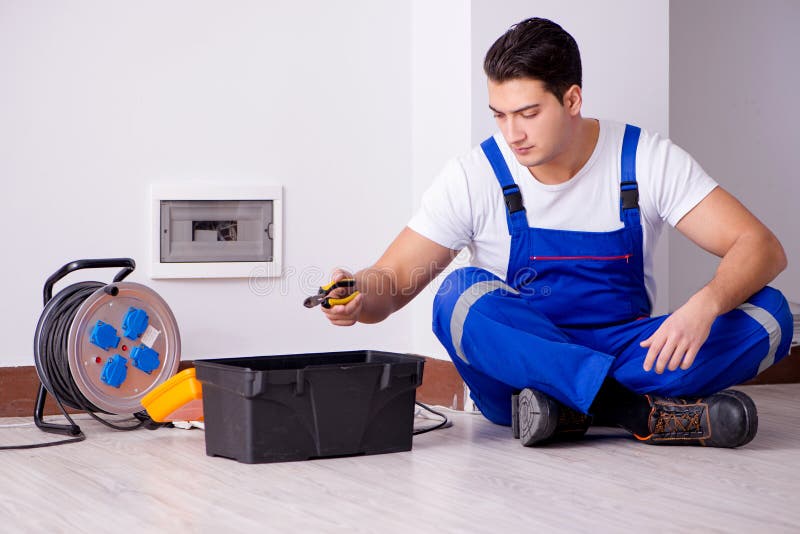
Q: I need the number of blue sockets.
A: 4